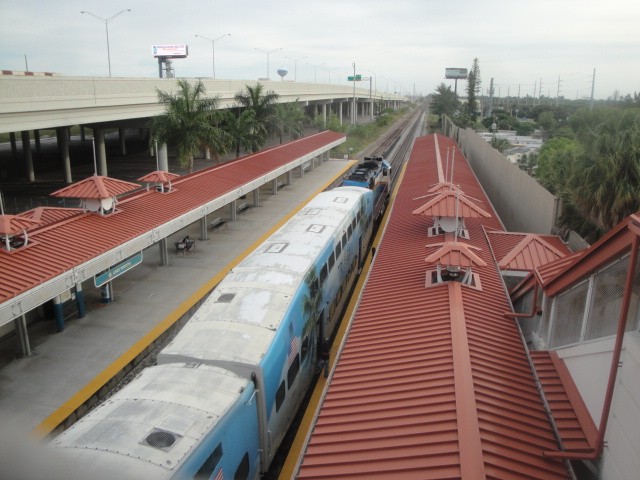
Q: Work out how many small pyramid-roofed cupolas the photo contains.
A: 6